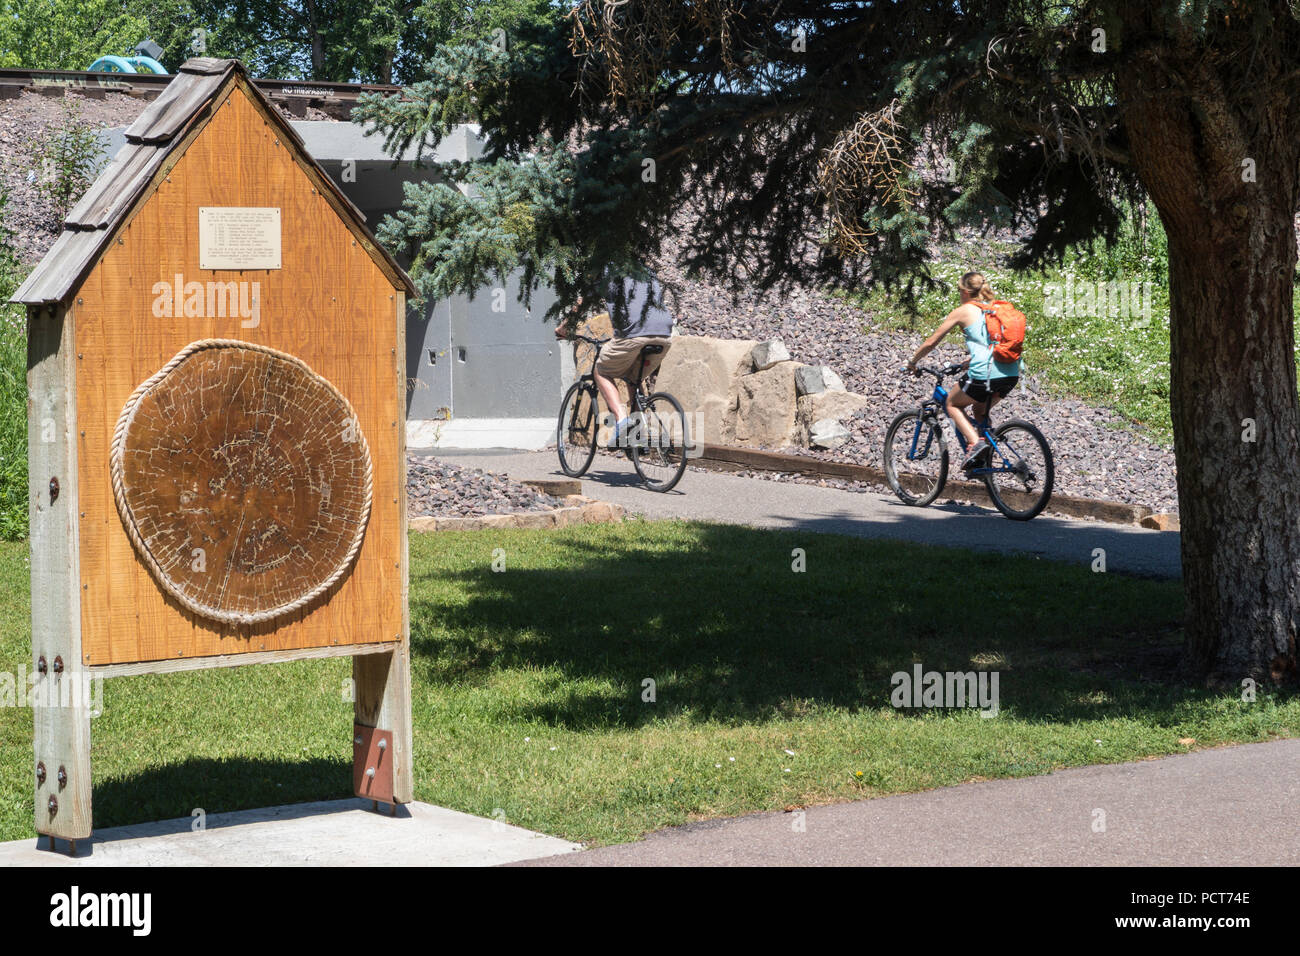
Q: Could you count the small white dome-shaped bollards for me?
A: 0